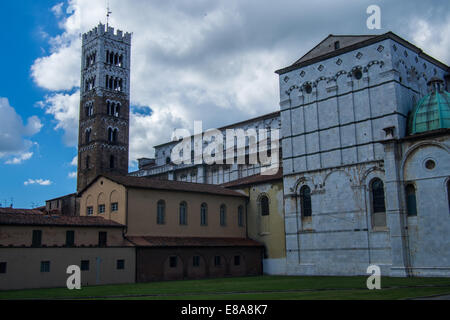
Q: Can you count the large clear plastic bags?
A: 0